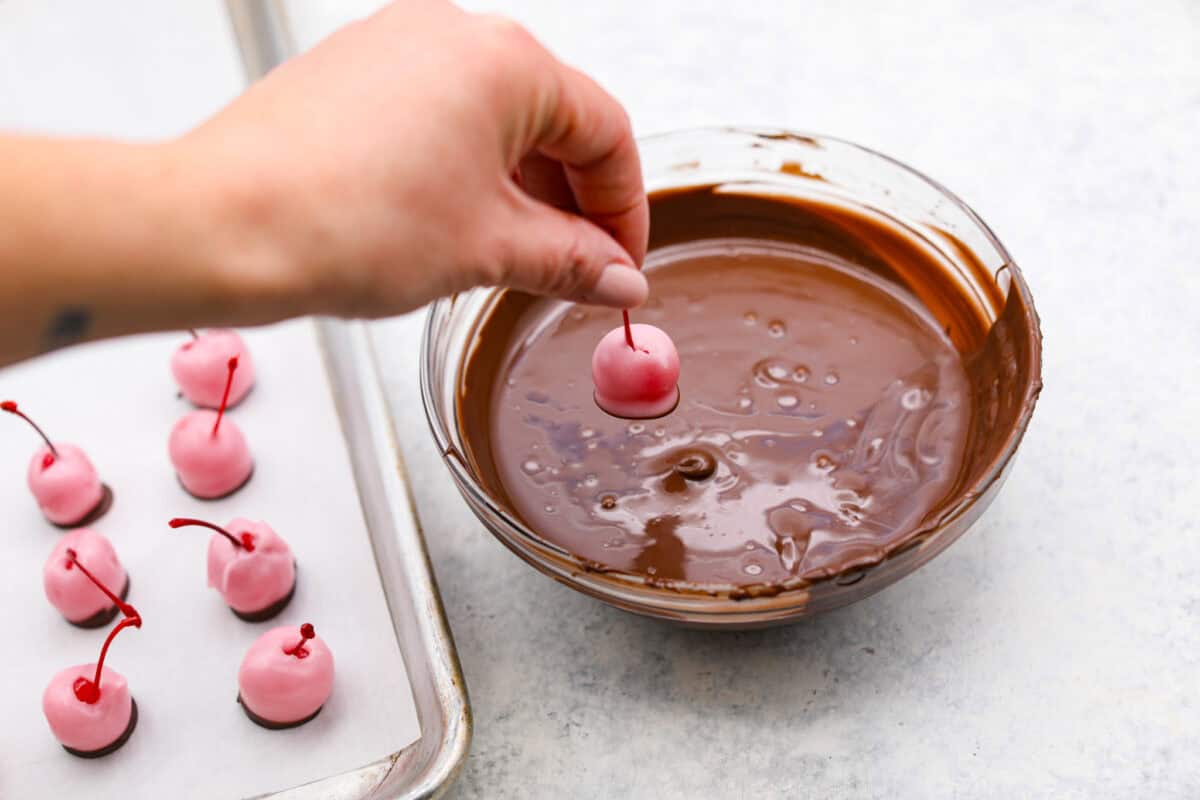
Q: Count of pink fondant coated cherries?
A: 8